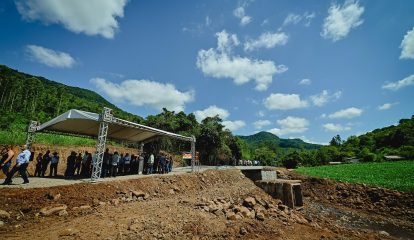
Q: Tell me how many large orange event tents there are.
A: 0